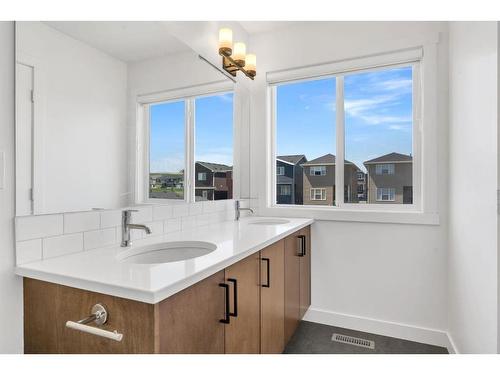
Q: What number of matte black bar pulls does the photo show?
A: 5